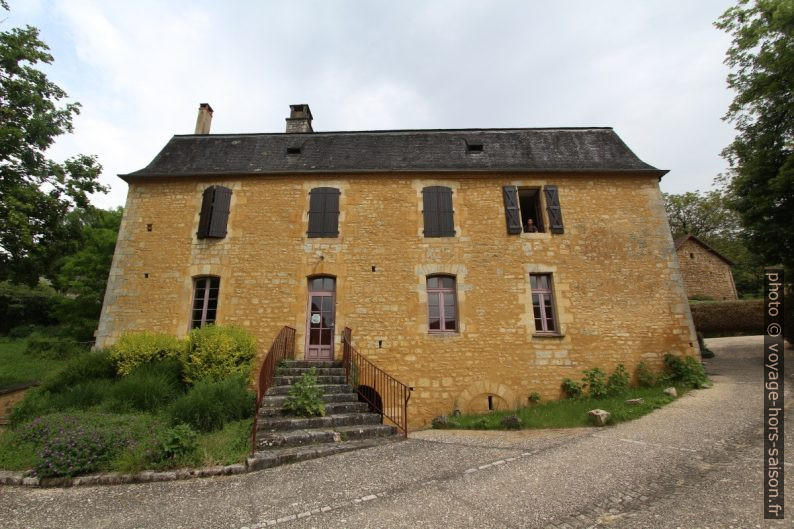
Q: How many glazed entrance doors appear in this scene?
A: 1